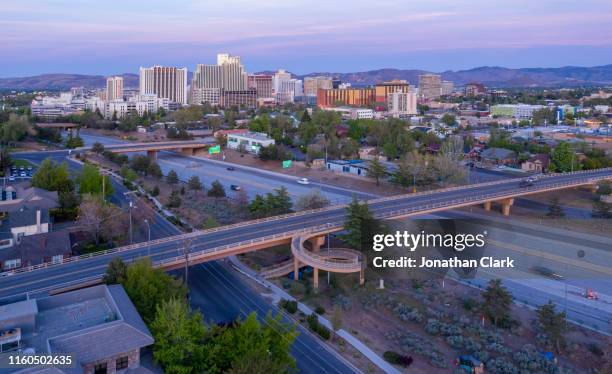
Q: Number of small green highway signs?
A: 2